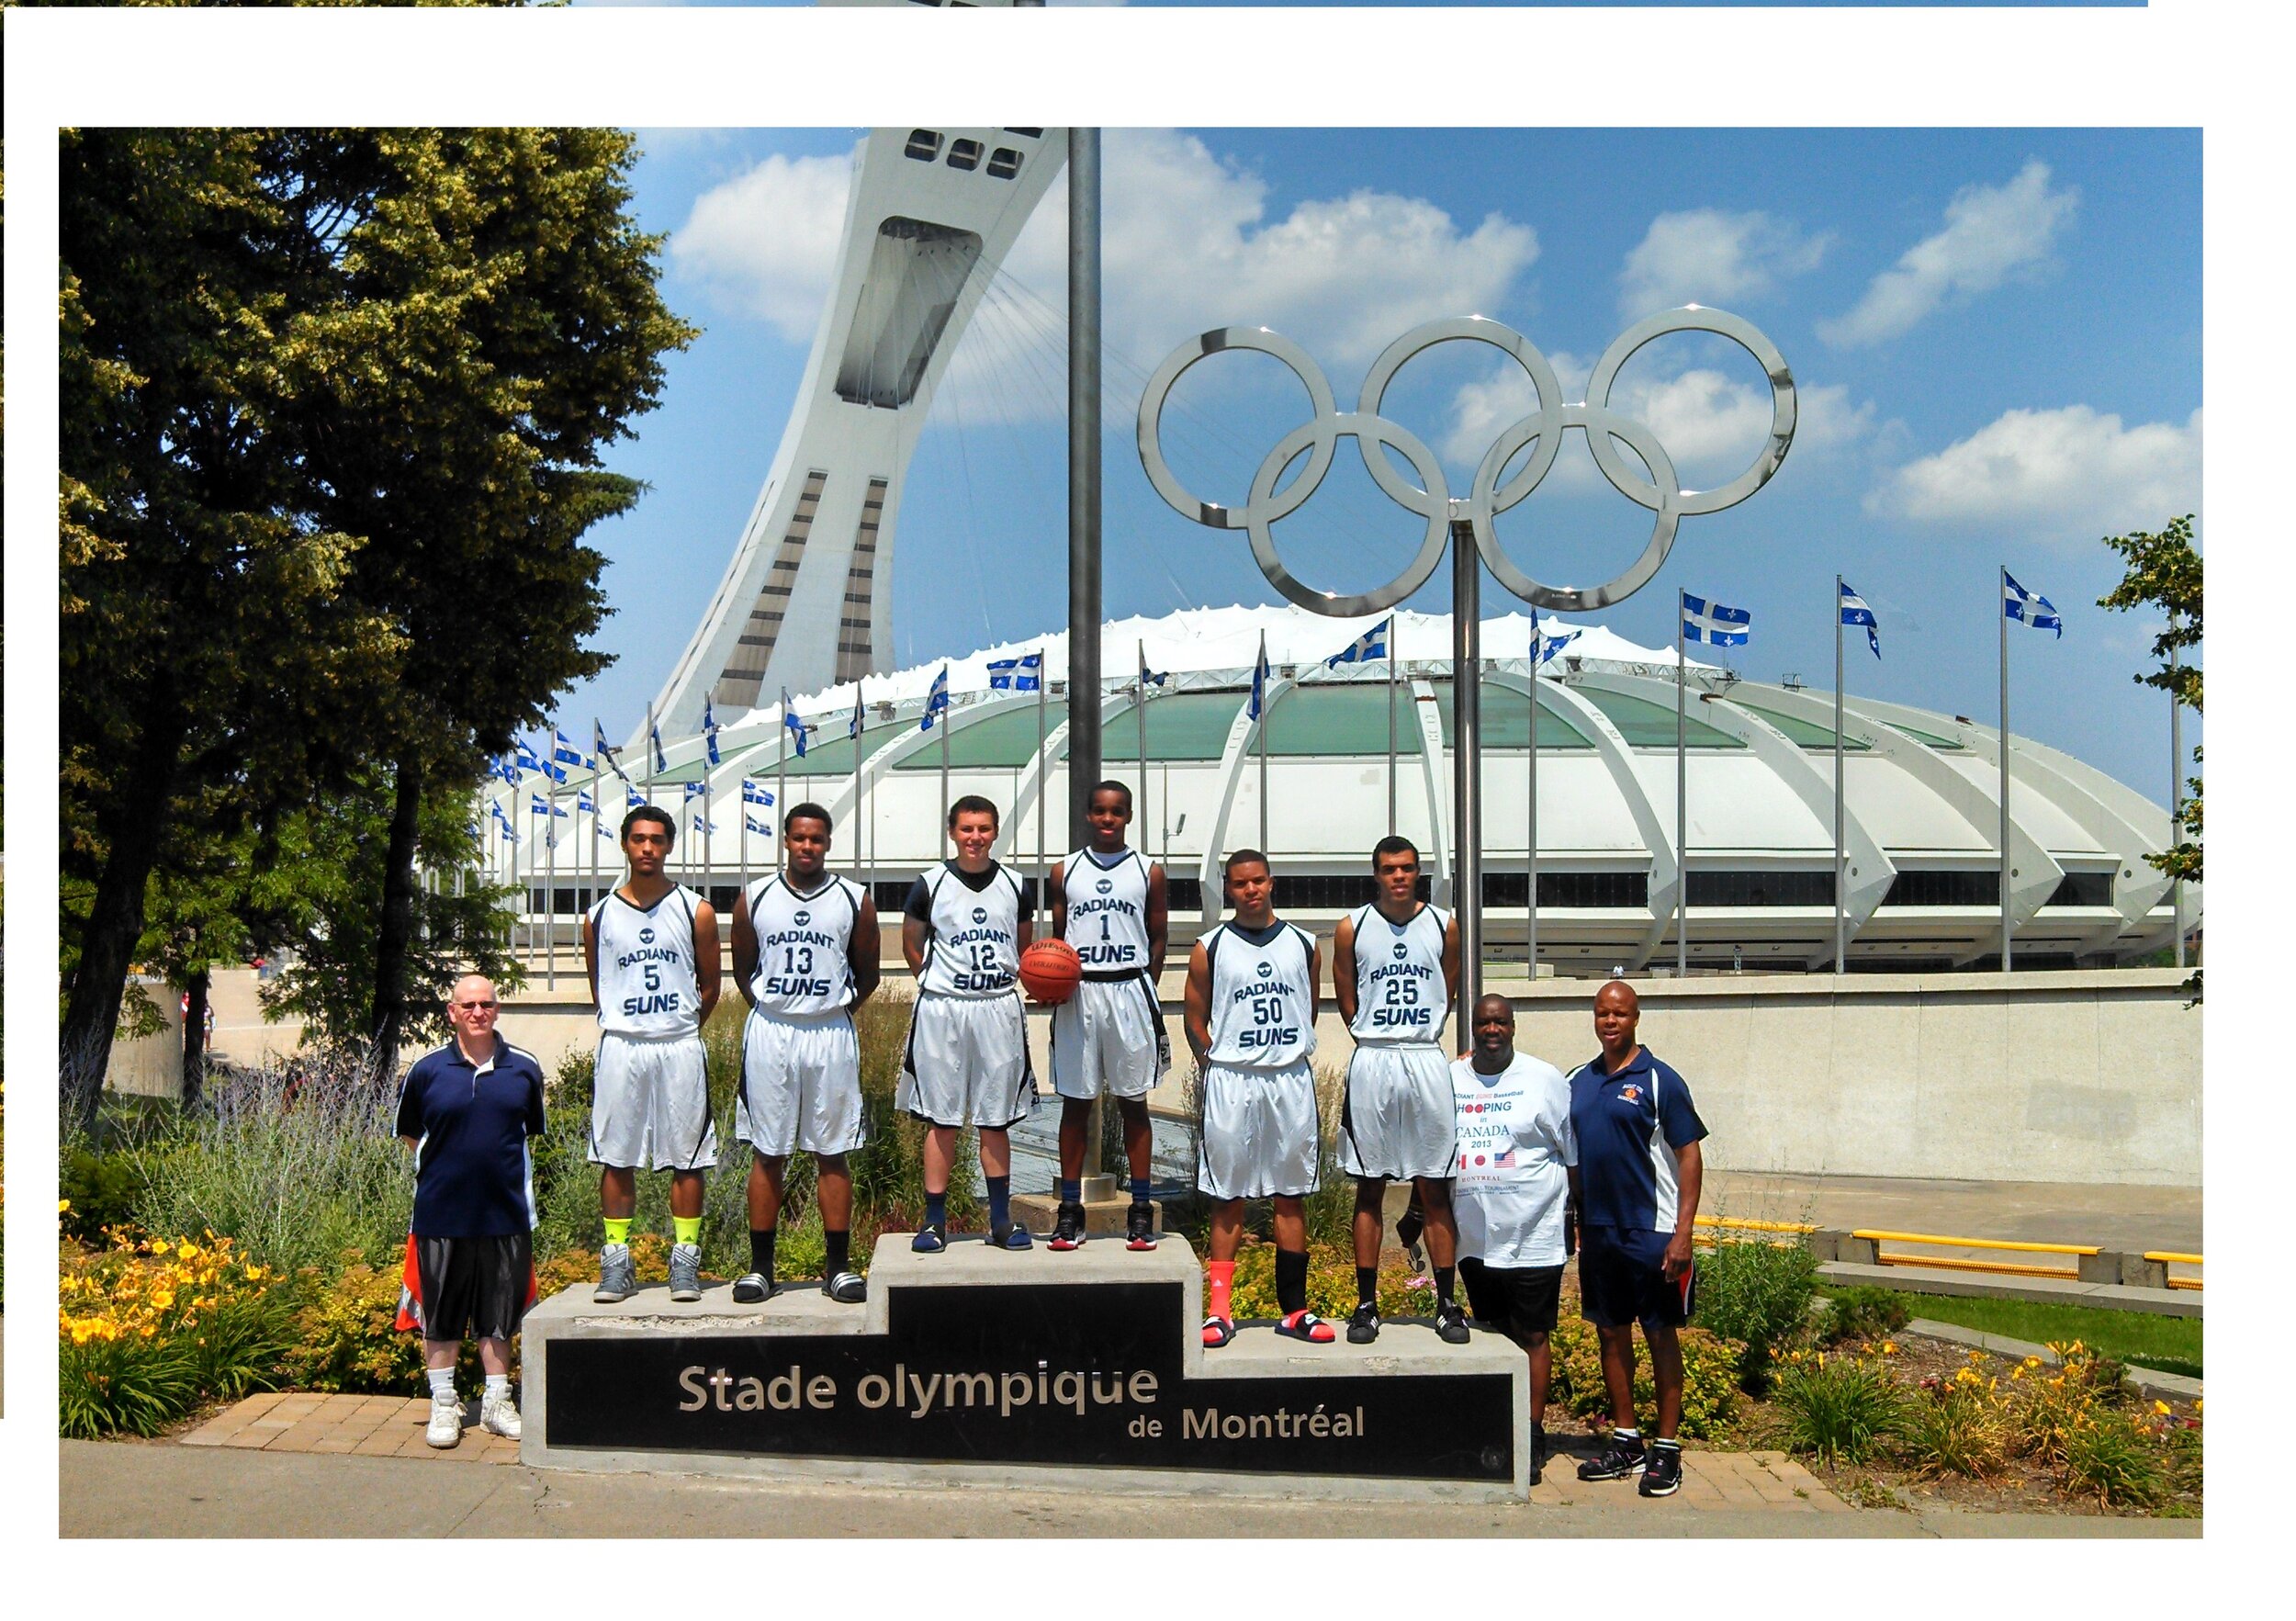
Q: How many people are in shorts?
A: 9